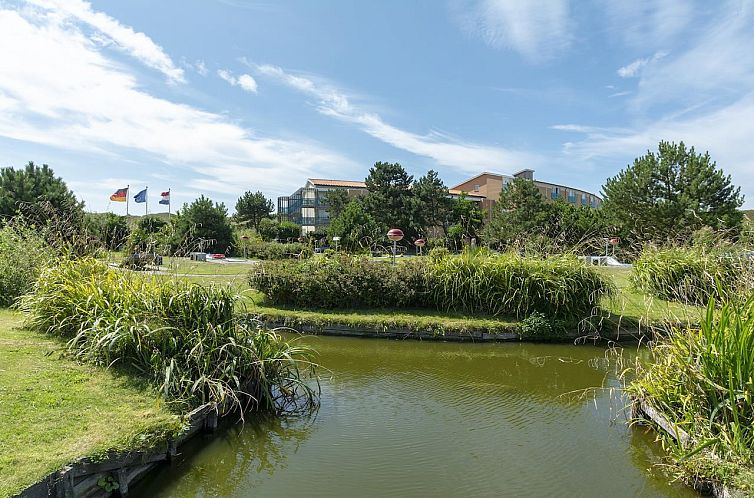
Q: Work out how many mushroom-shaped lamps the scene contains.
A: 4